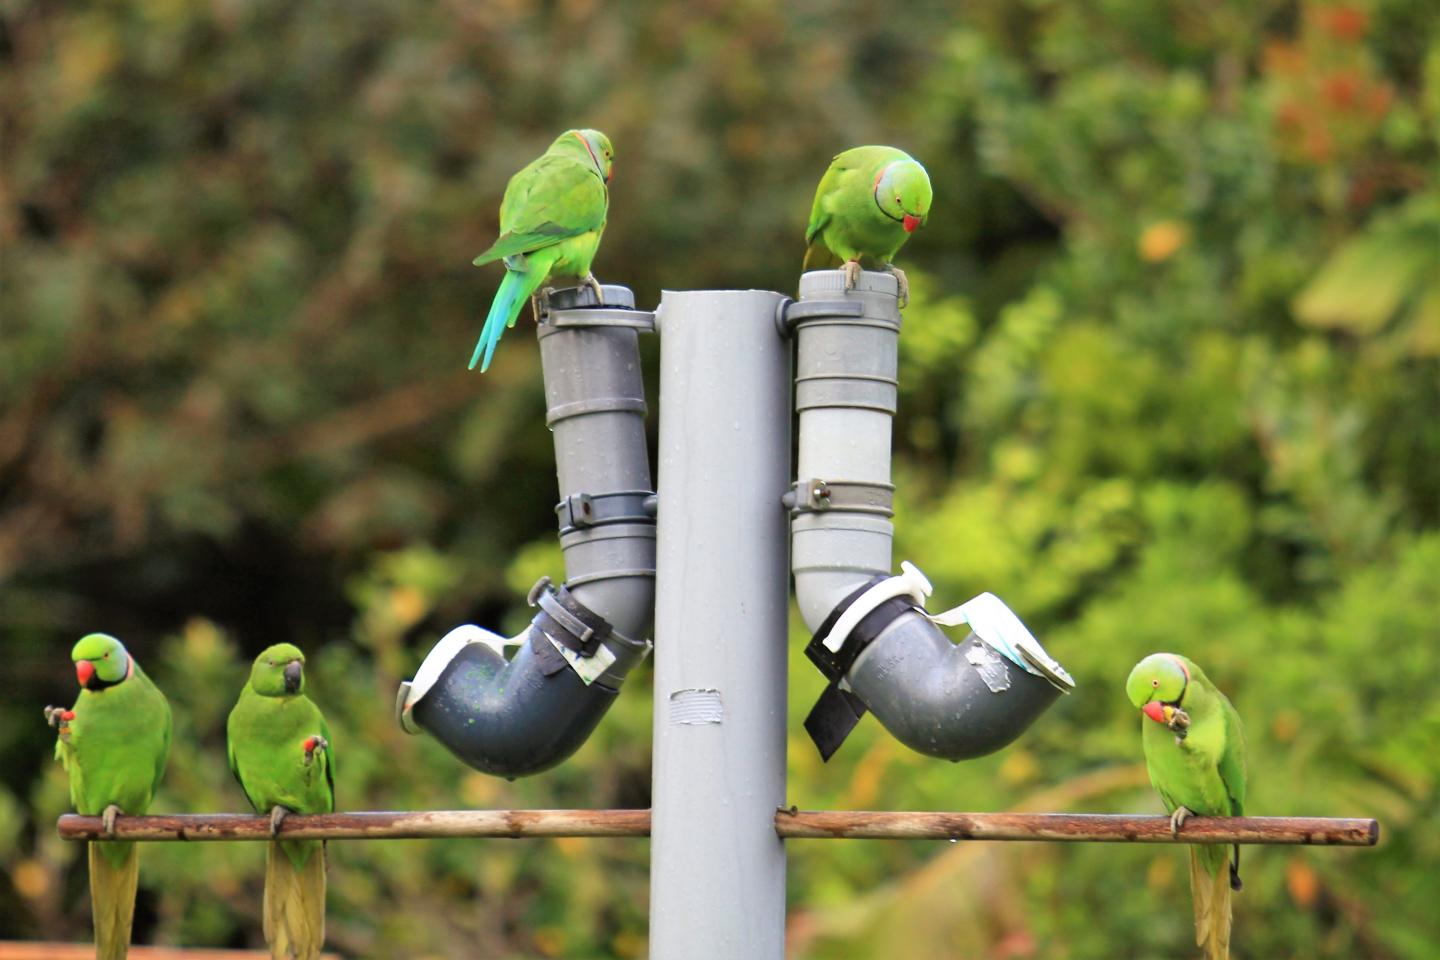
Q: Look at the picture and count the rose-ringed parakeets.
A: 5